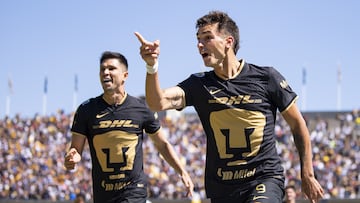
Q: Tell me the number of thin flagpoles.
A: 5